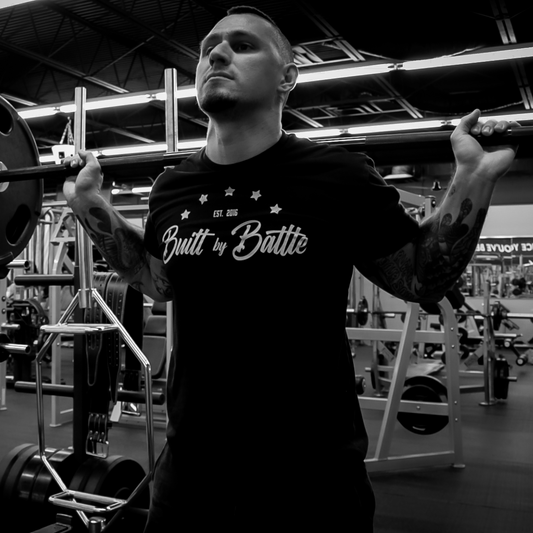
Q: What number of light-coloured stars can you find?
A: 5